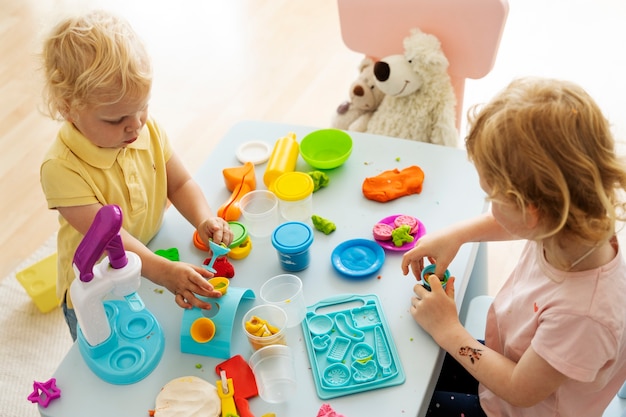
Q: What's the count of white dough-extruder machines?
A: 1